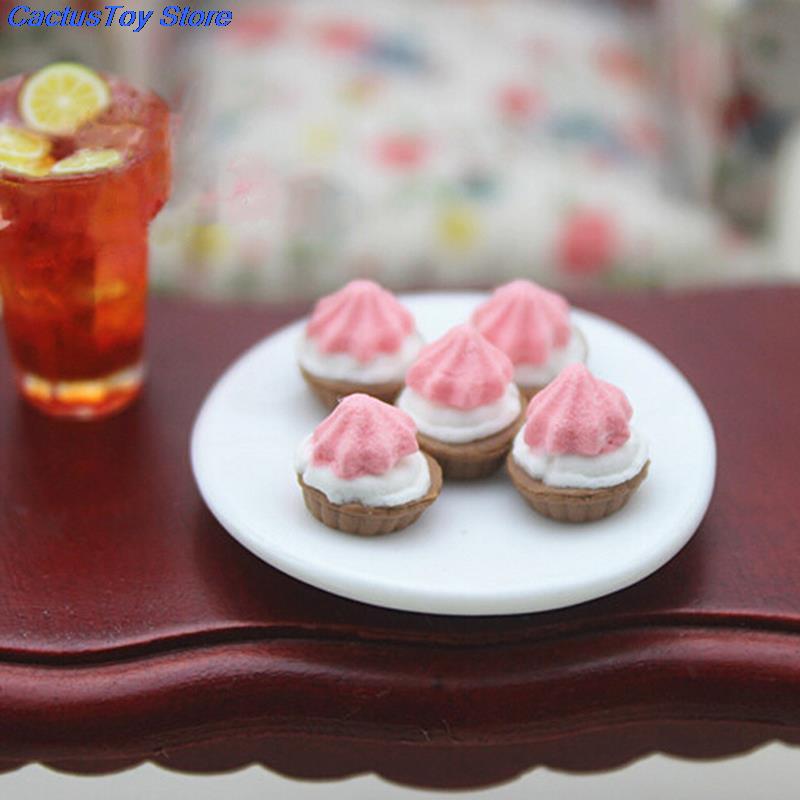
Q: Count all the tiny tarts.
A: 5